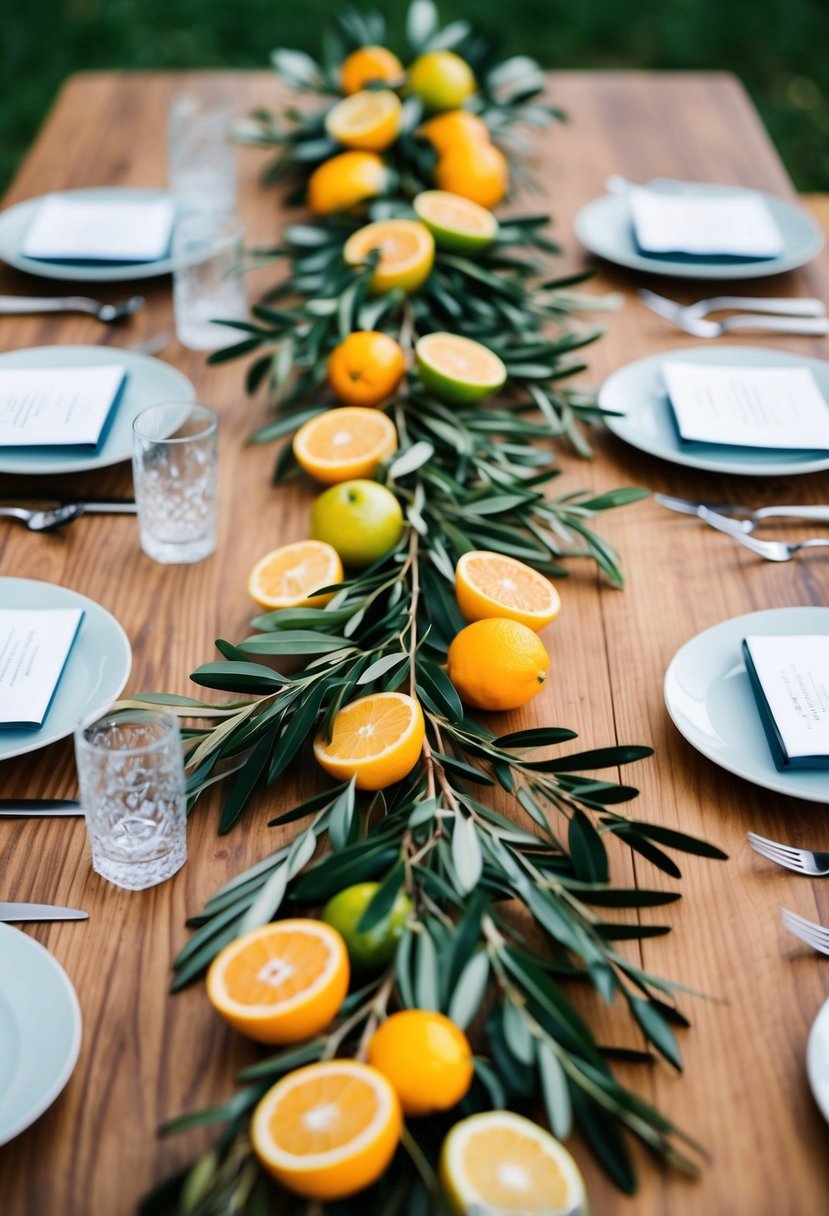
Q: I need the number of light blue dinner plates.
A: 8